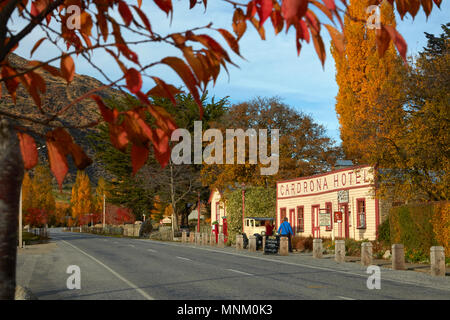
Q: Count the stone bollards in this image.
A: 15